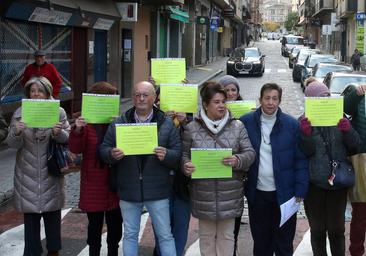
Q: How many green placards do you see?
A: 8